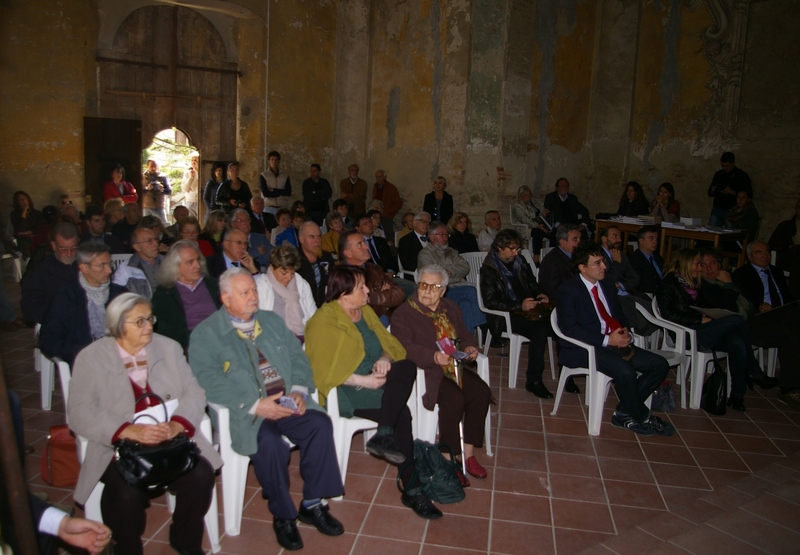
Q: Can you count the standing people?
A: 11